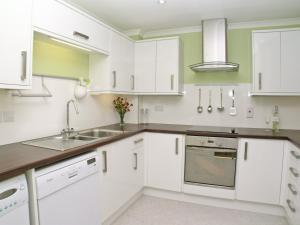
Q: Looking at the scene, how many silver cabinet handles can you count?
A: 15